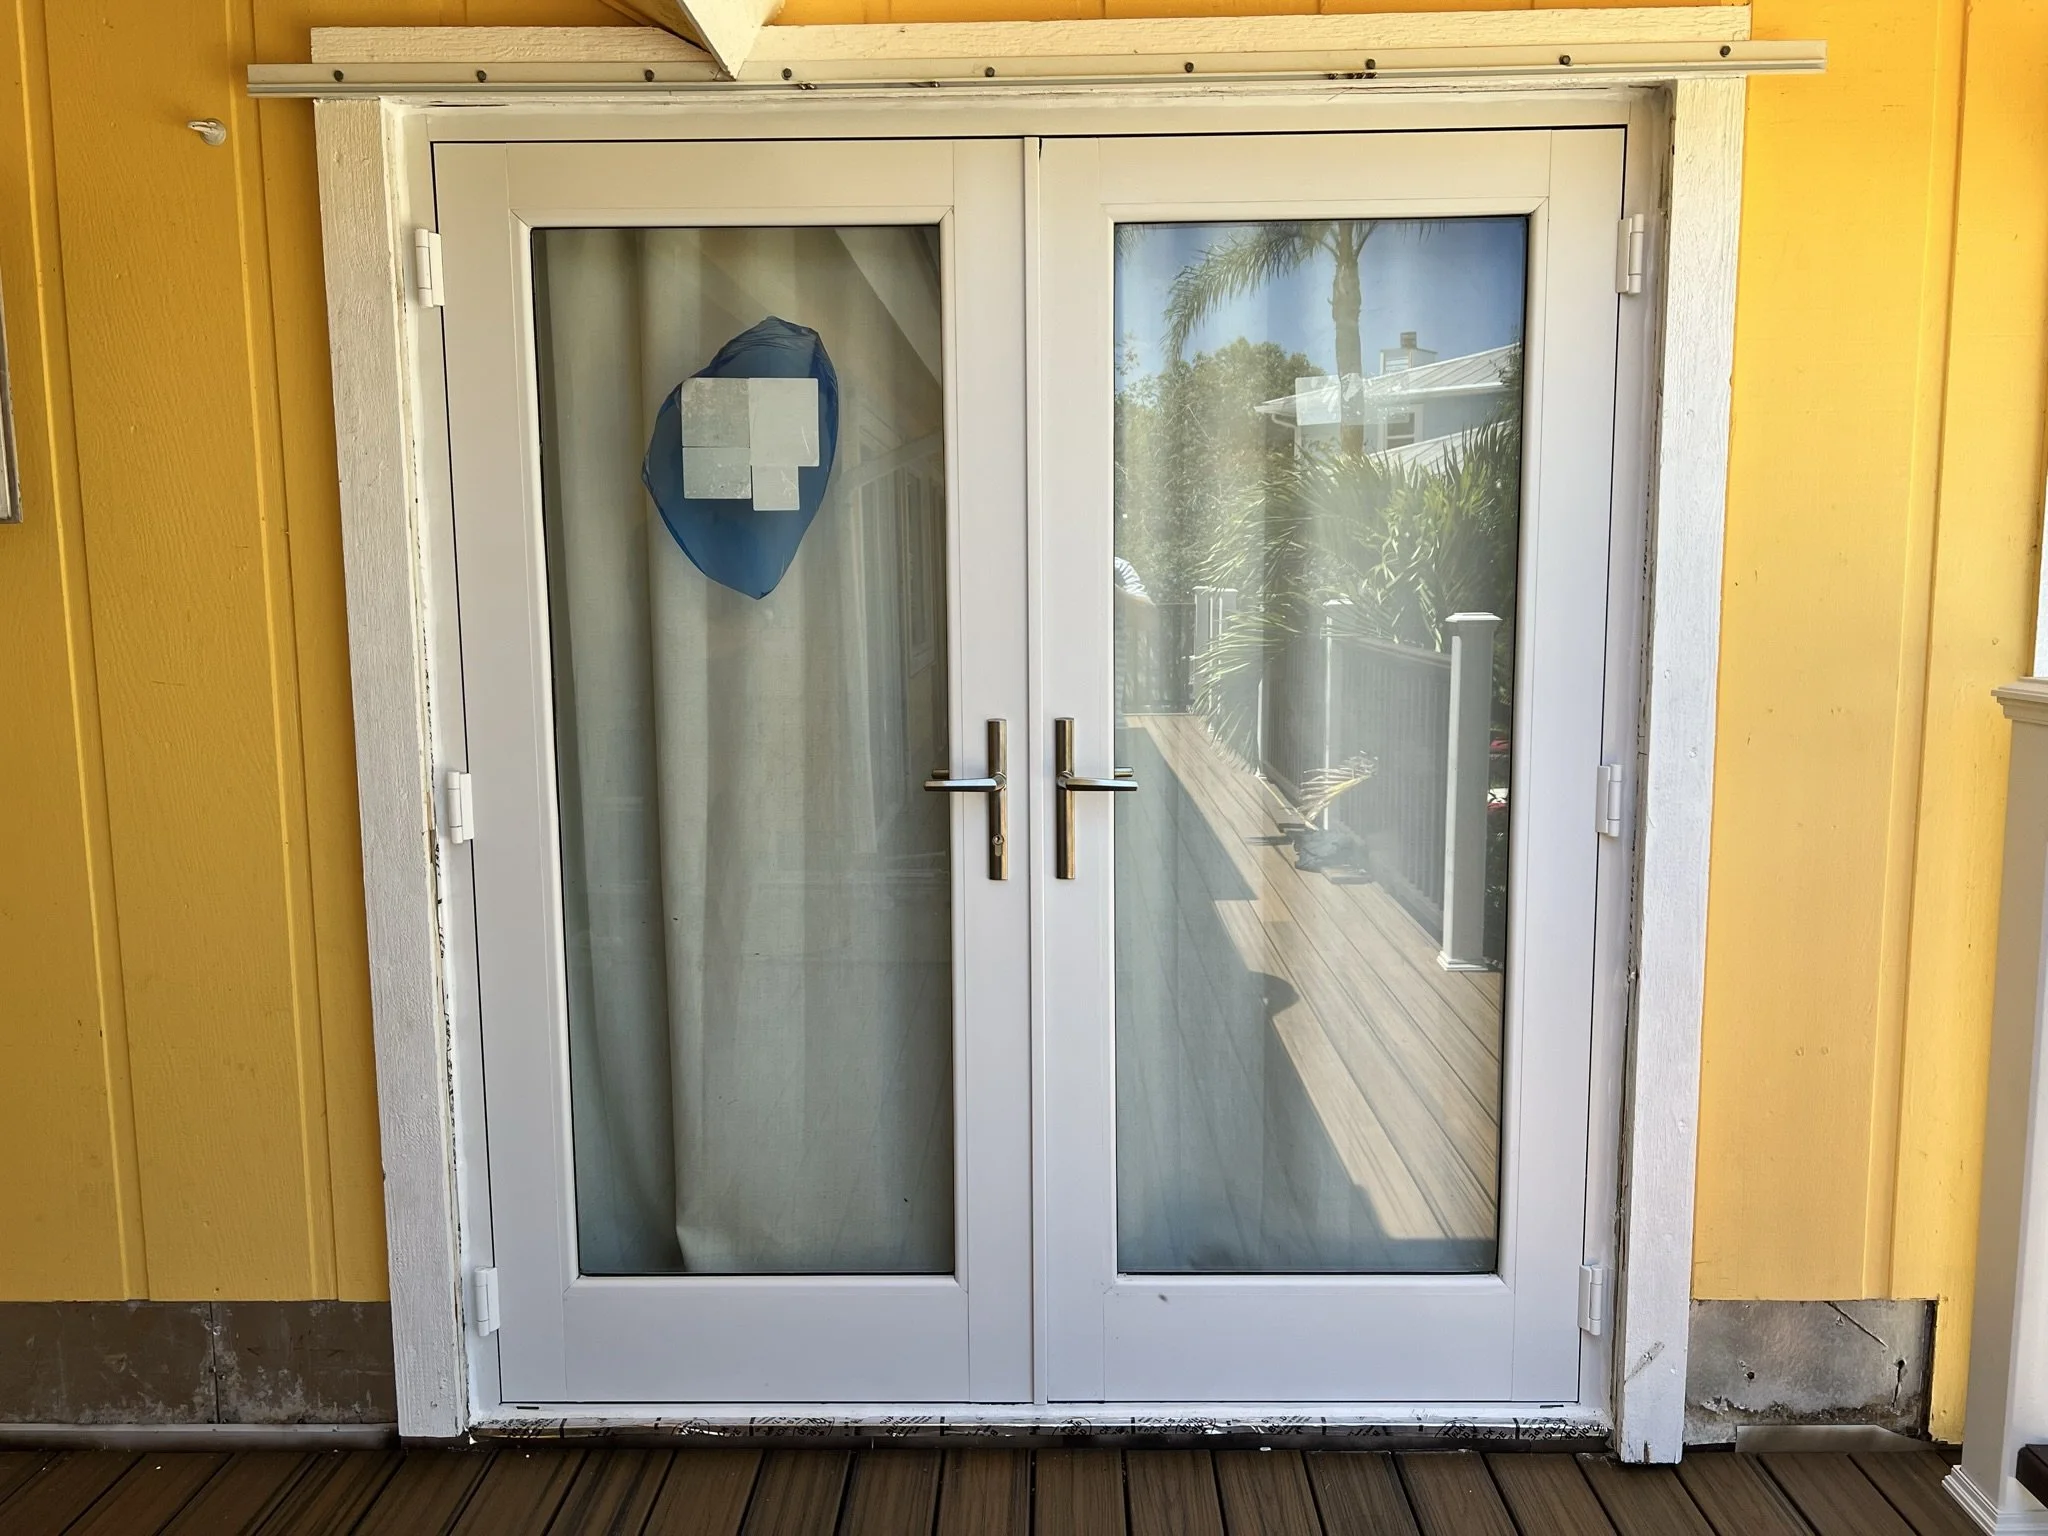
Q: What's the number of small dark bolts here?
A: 9